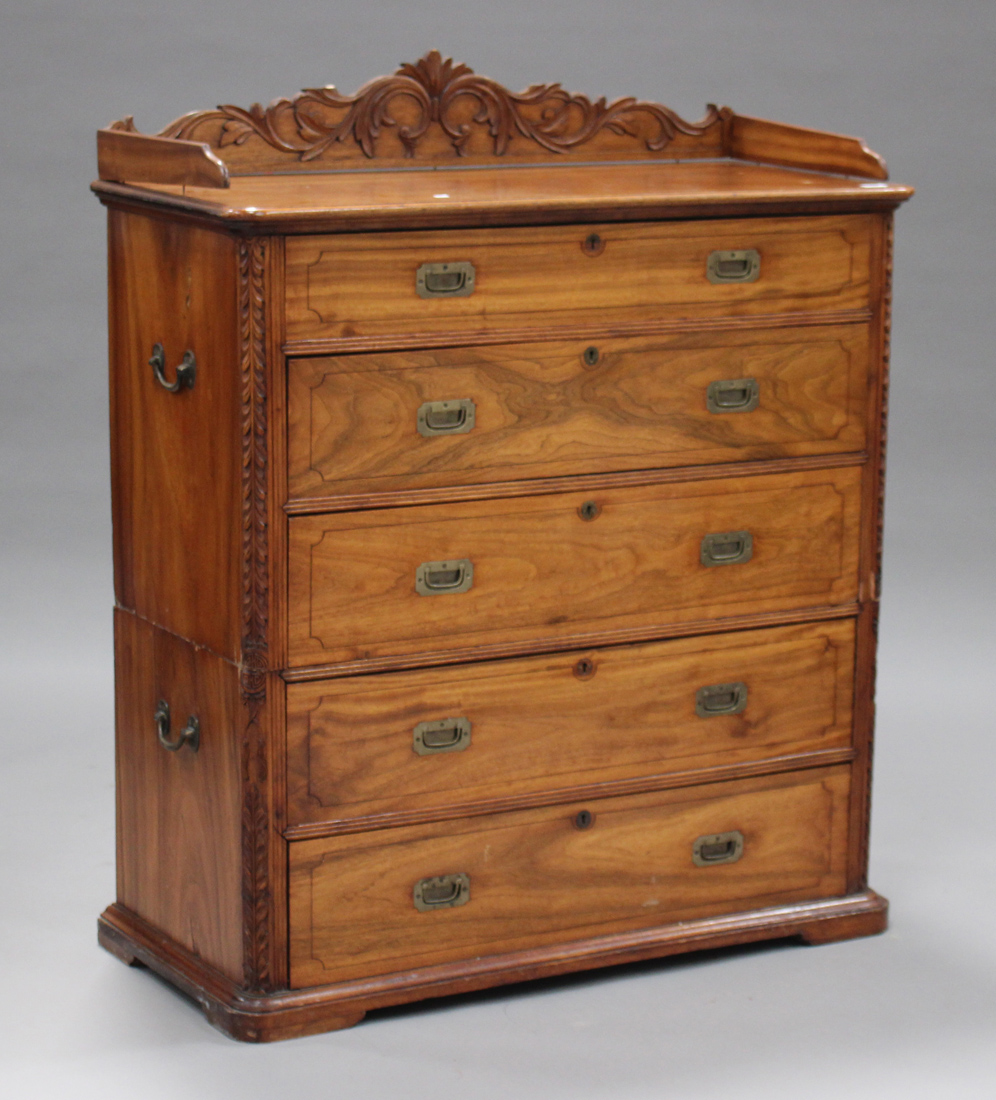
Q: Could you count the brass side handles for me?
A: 2